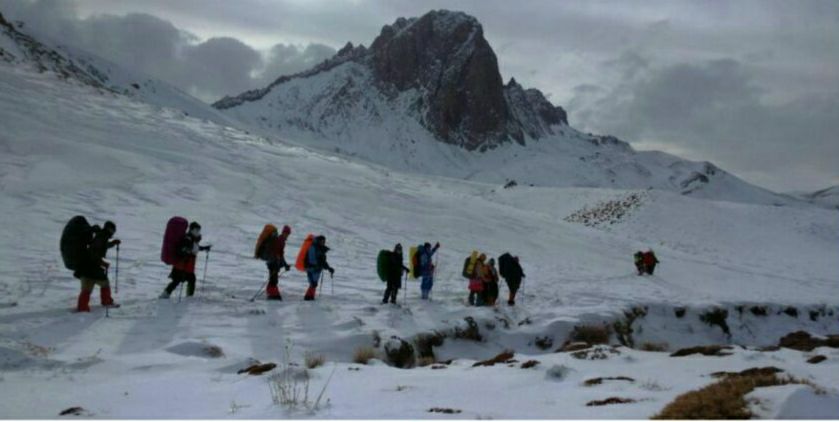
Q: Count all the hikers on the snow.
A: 11